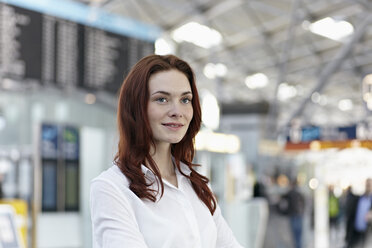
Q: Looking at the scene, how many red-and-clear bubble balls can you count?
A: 0